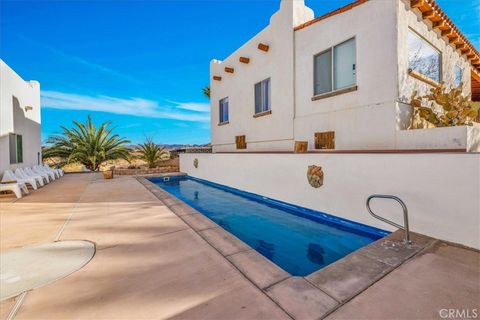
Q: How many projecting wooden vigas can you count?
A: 4